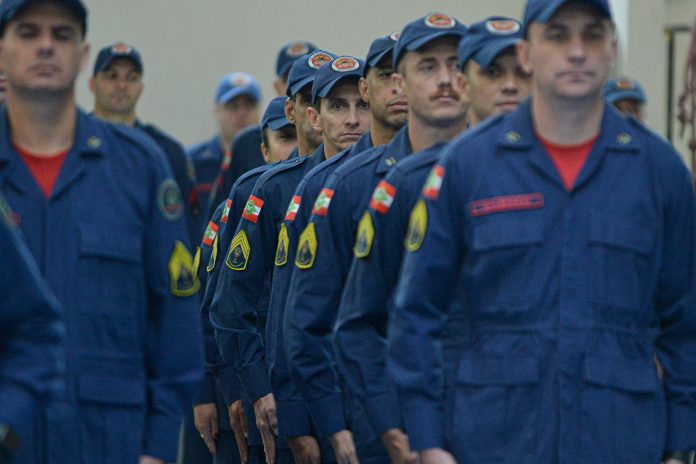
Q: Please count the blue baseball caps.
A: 12